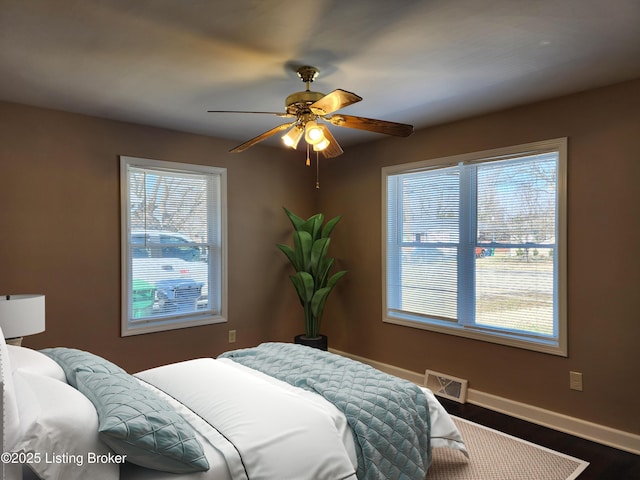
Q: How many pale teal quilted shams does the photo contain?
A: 2